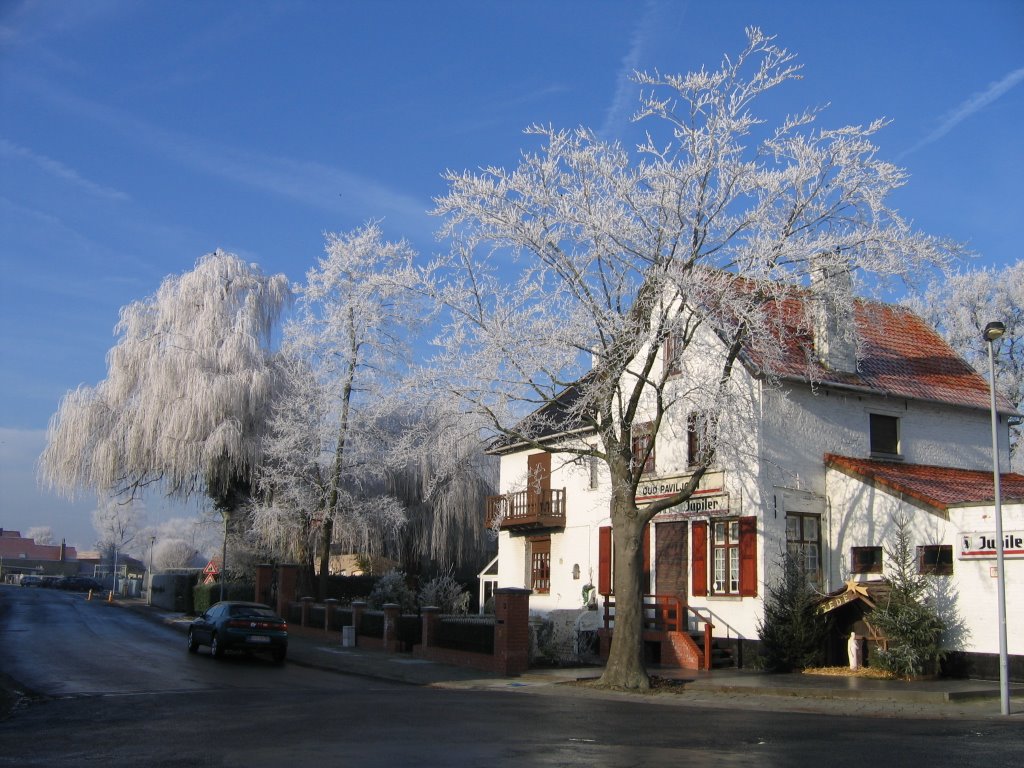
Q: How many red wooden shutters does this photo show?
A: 4